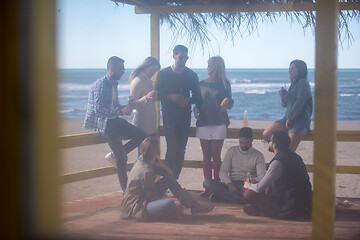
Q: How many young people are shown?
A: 8